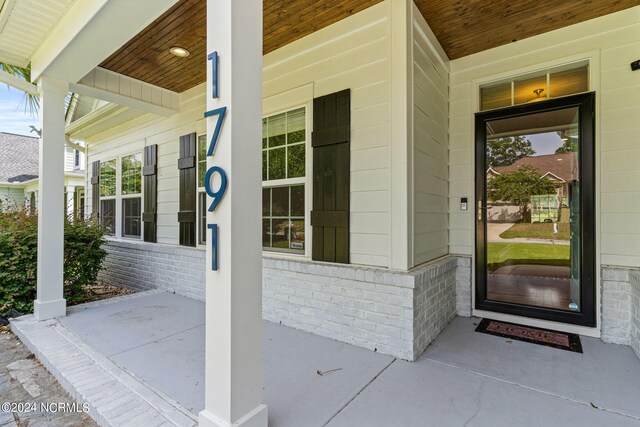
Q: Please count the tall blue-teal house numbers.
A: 4